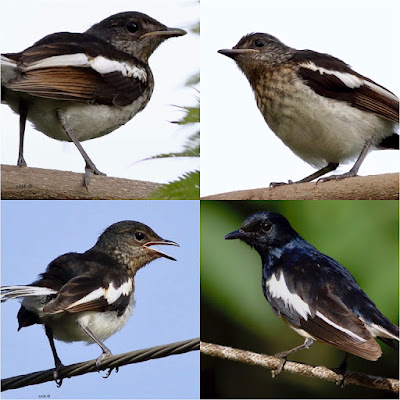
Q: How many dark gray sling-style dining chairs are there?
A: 0